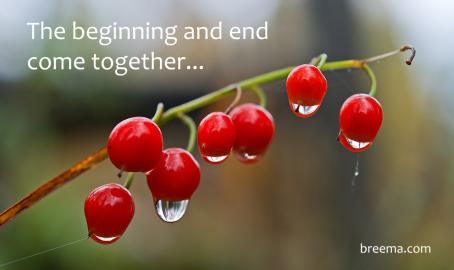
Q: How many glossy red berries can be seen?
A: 7